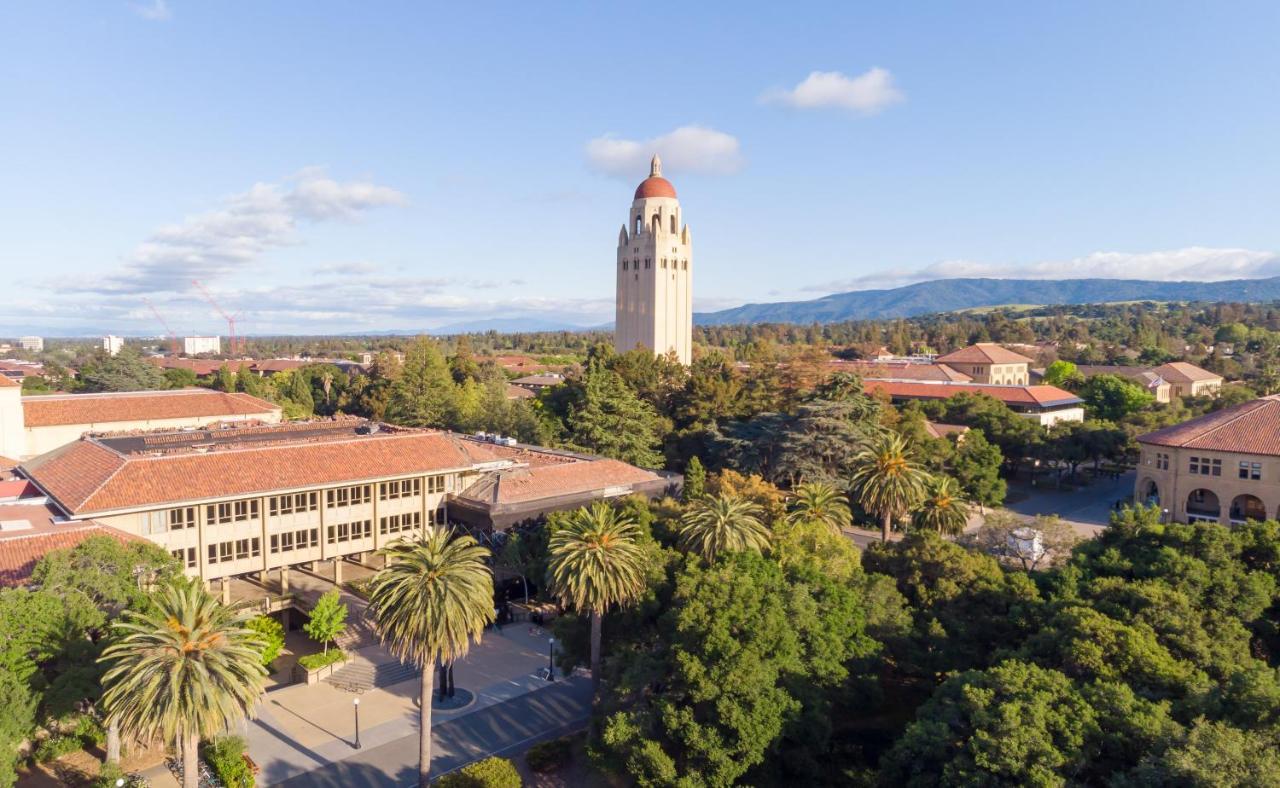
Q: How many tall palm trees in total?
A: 7